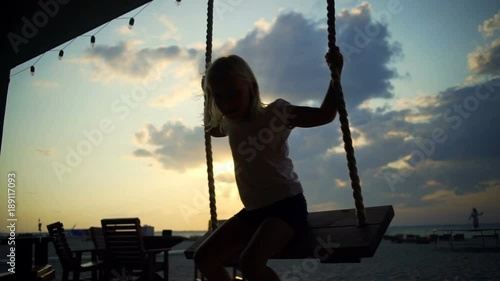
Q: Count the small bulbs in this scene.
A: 5